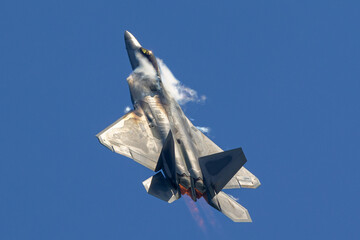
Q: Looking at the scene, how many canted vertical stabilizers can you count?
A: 2